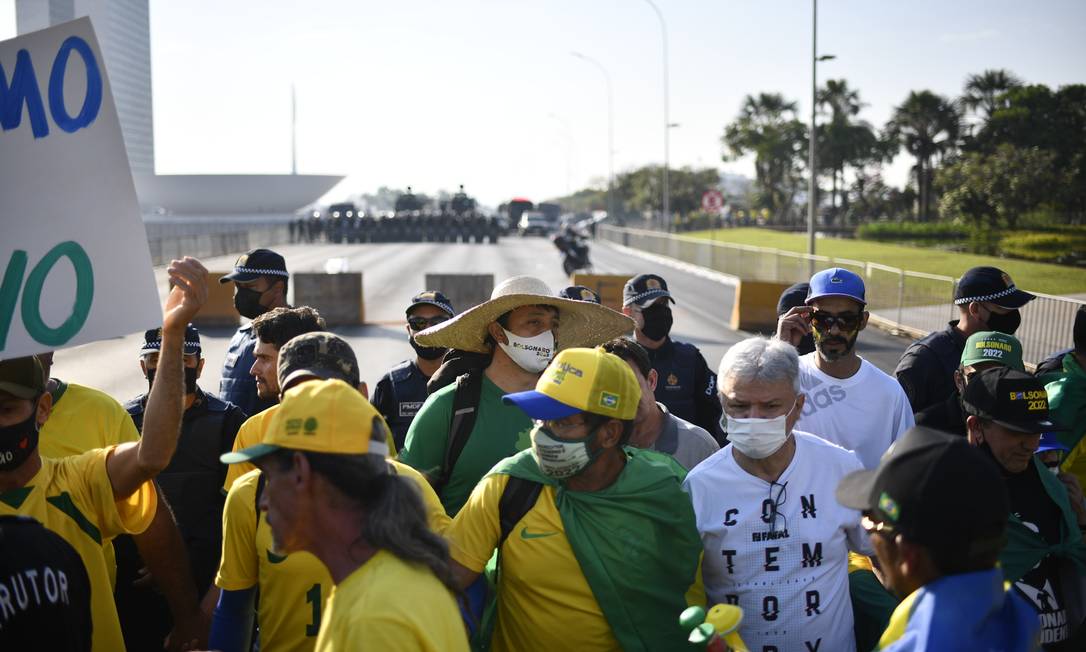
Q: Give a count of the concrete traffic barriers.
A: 5